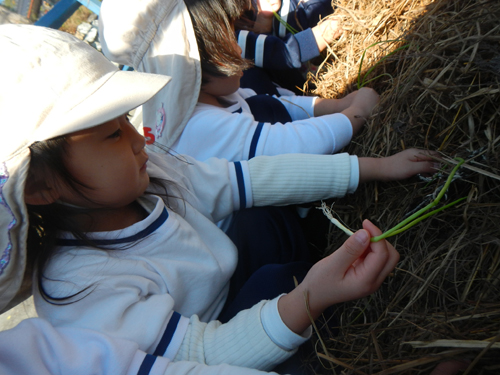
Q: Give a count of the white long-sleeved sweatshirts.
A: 3